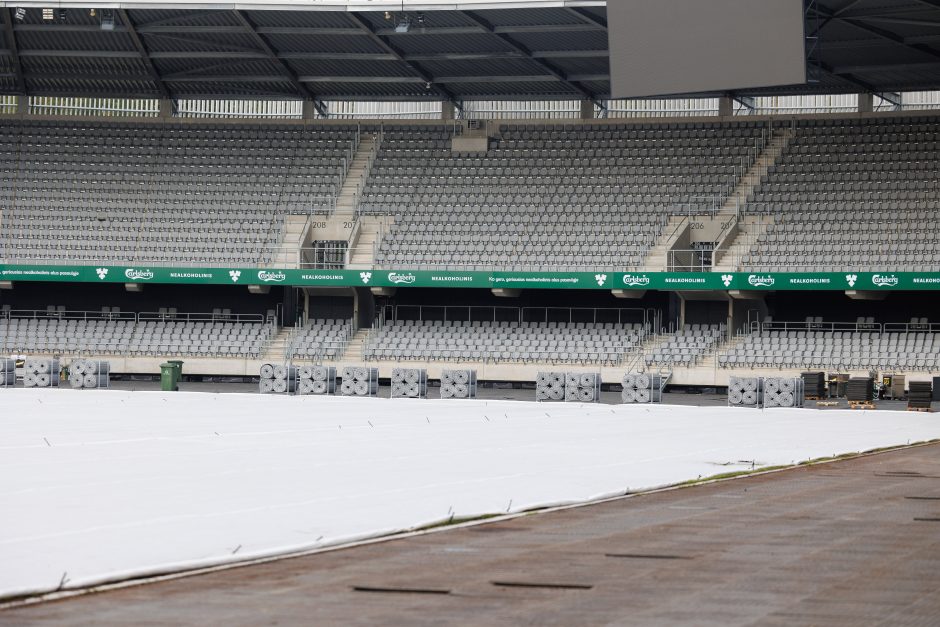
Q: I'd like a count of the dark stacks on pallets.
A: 3